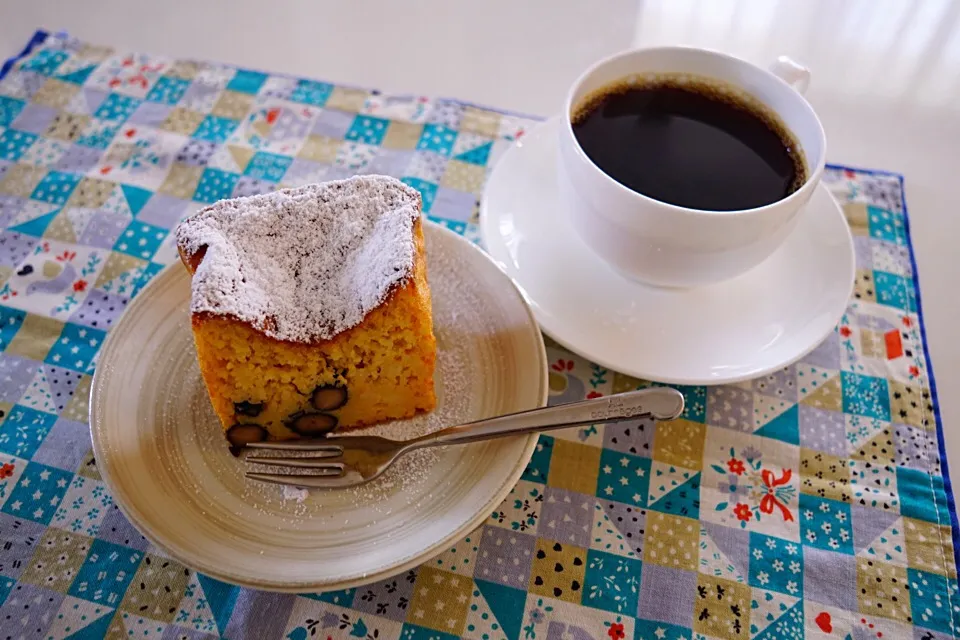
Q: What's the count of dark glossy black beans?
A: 4